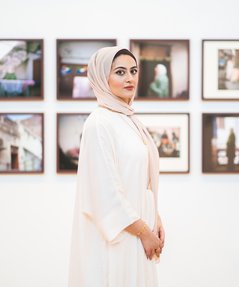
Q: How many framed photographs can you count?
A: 8